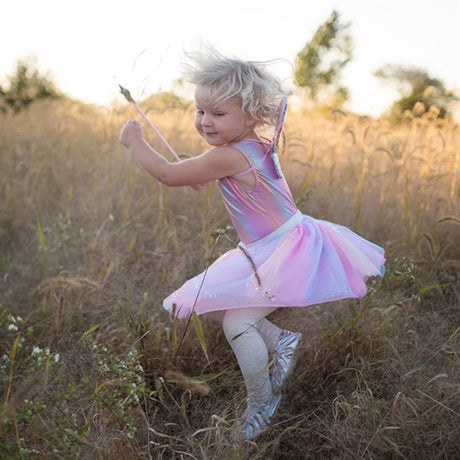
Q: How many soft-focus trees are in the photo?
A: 3